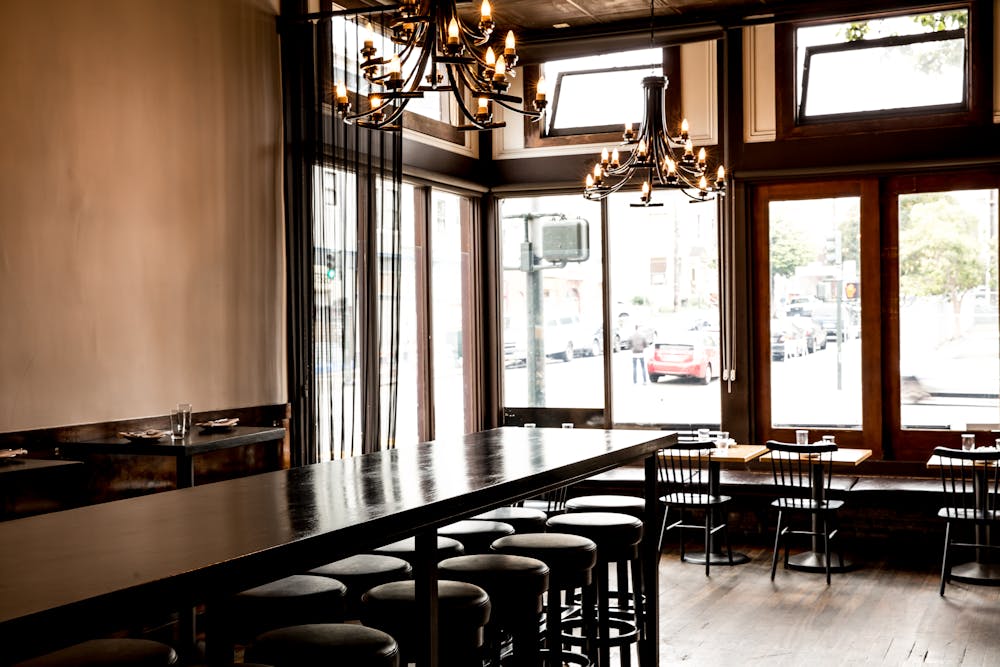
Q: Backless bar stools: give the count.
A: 12